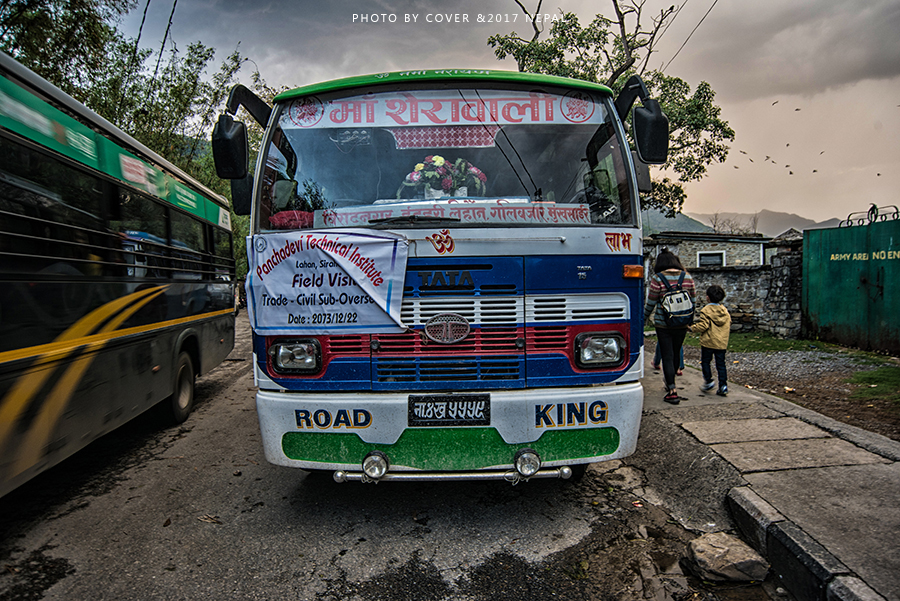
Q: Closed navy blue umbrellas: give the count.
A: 0